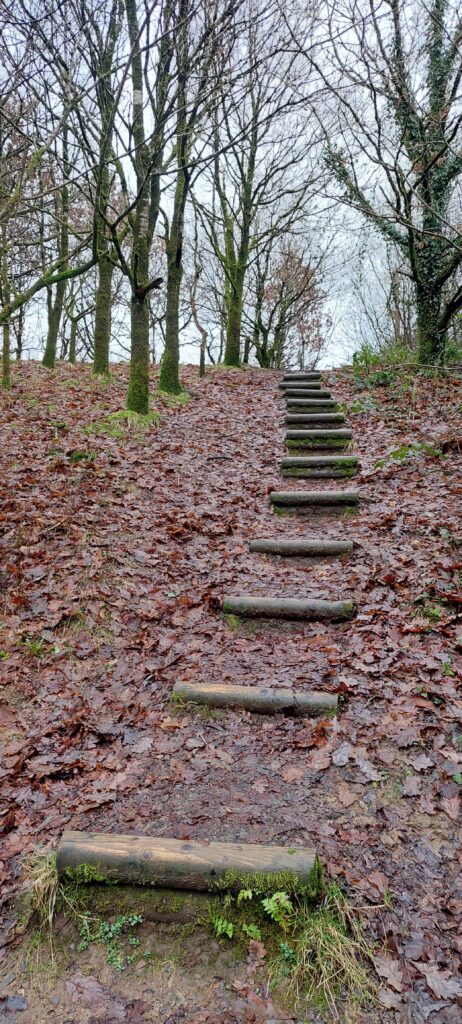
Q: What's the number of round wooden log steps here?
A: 12